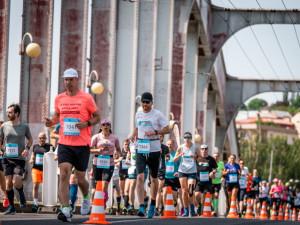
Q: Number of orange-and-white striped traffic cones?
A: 11